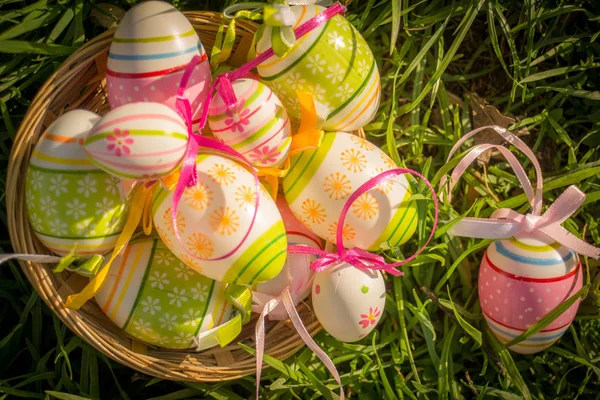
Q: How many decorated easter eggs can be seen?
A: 11